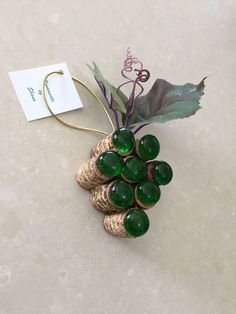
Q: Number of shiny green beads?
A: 8